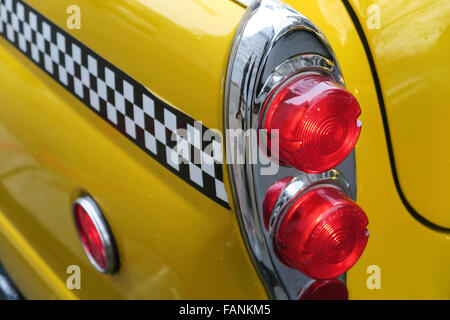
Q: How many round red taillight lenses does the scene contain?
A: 2